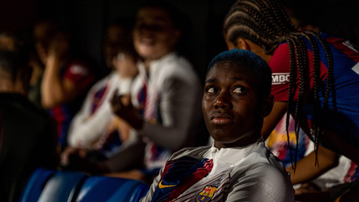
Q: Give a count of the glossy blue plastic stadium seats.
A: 3